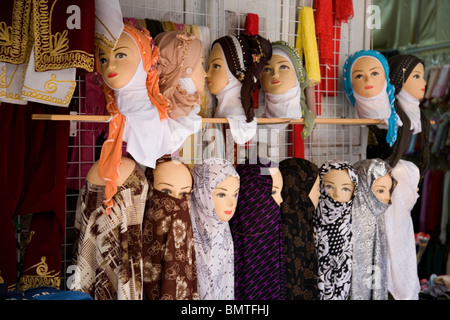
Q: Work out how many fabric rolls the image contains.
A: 0